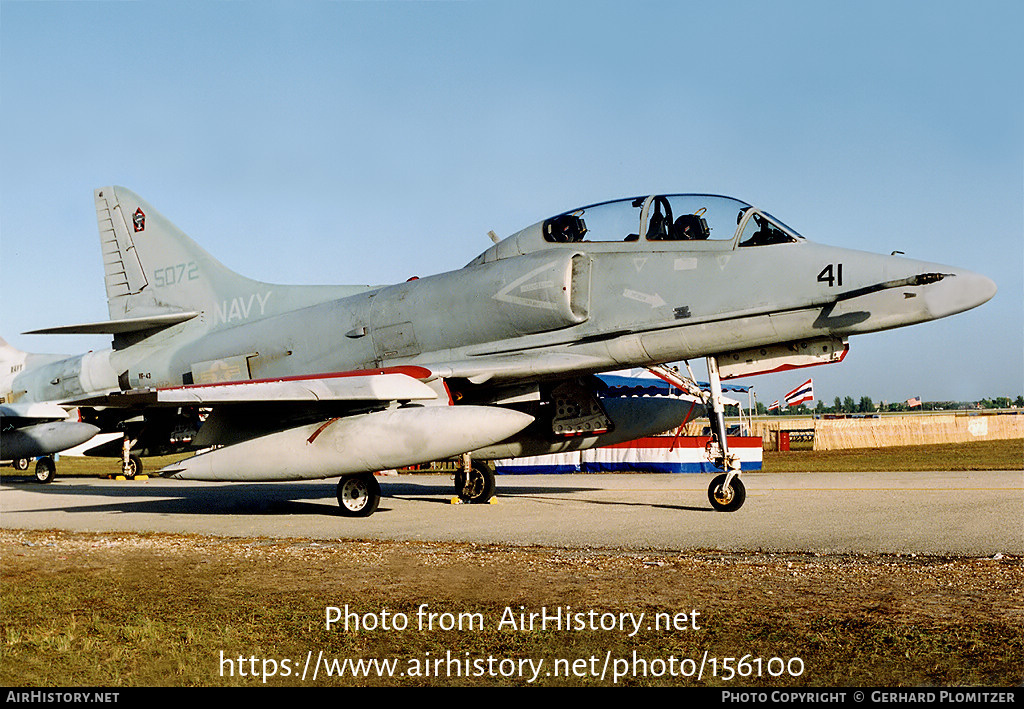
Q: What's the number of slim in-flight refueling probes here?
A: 1